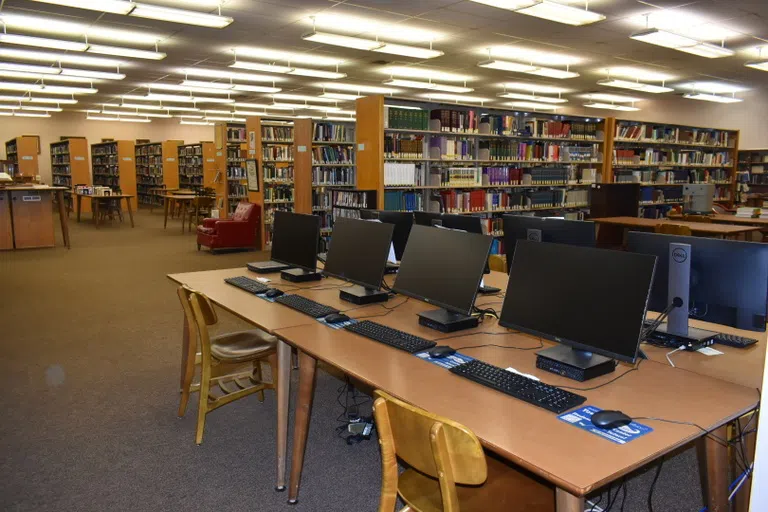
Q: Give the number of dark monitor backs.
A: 4